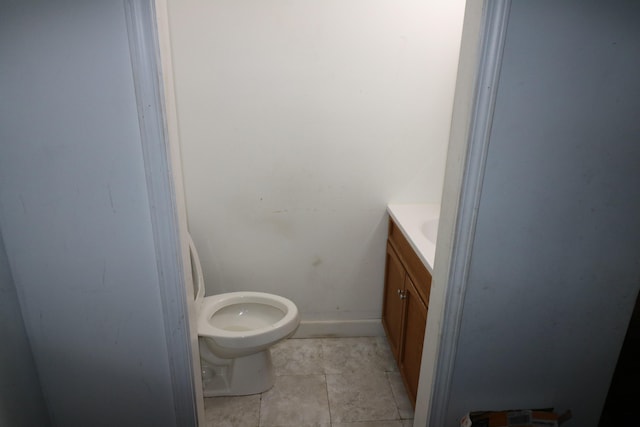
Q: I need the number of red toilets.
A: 0